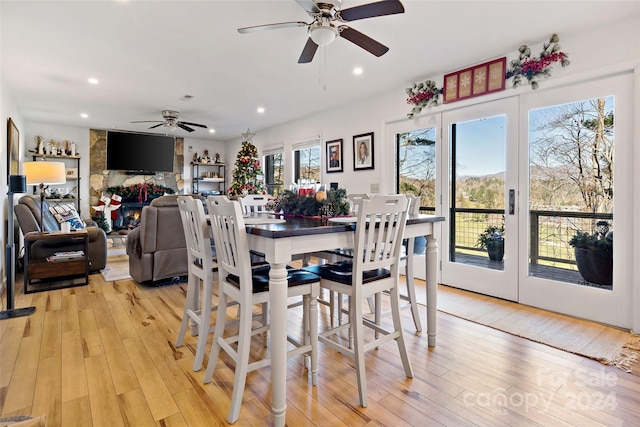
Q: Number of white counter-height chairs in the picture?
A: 6